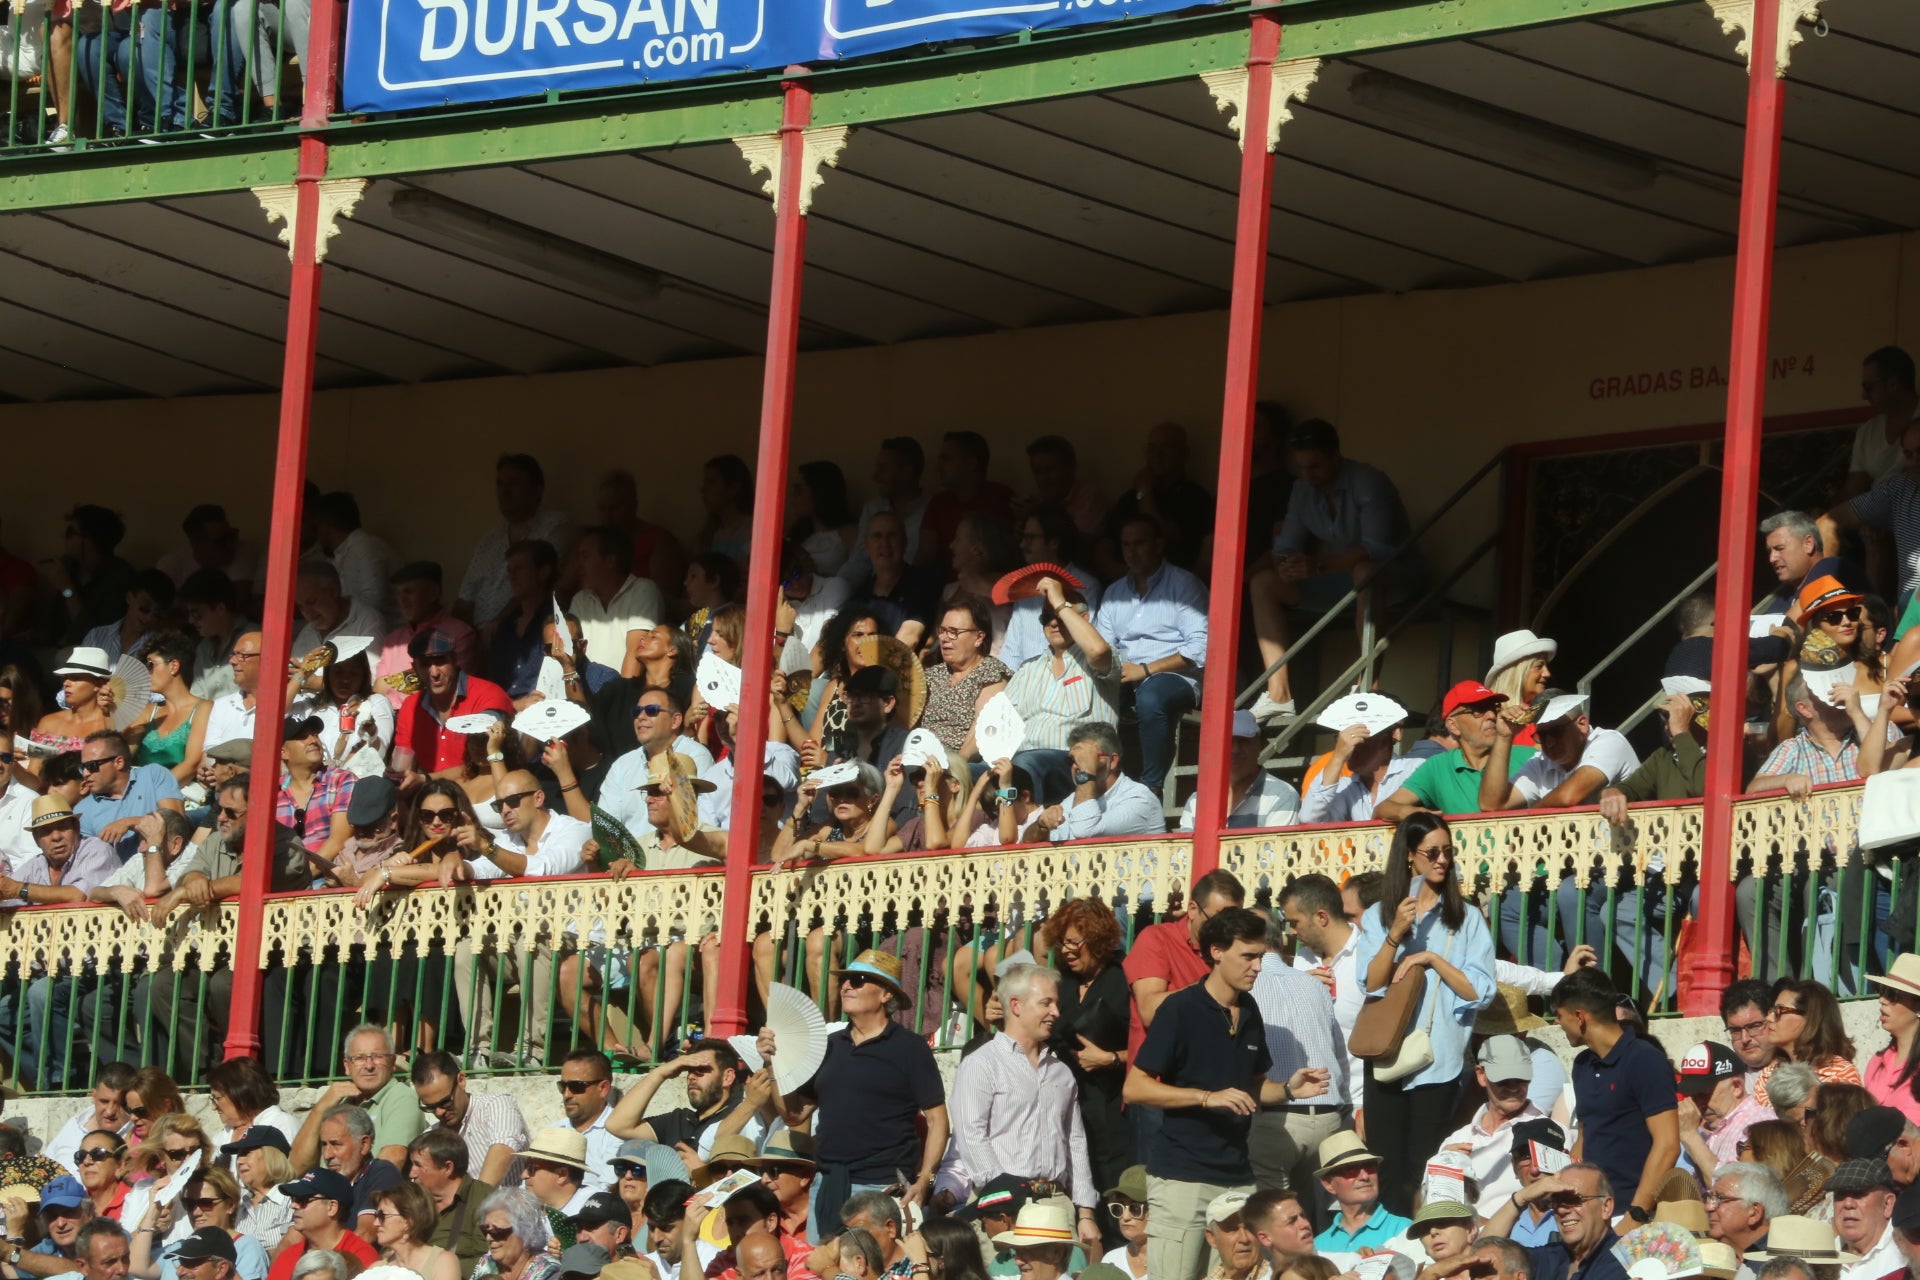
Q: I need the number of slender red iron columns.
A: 4